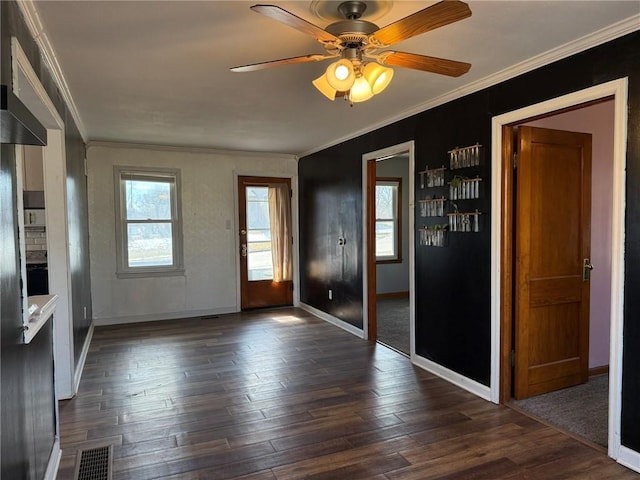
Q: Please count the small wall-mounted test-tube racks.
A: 6